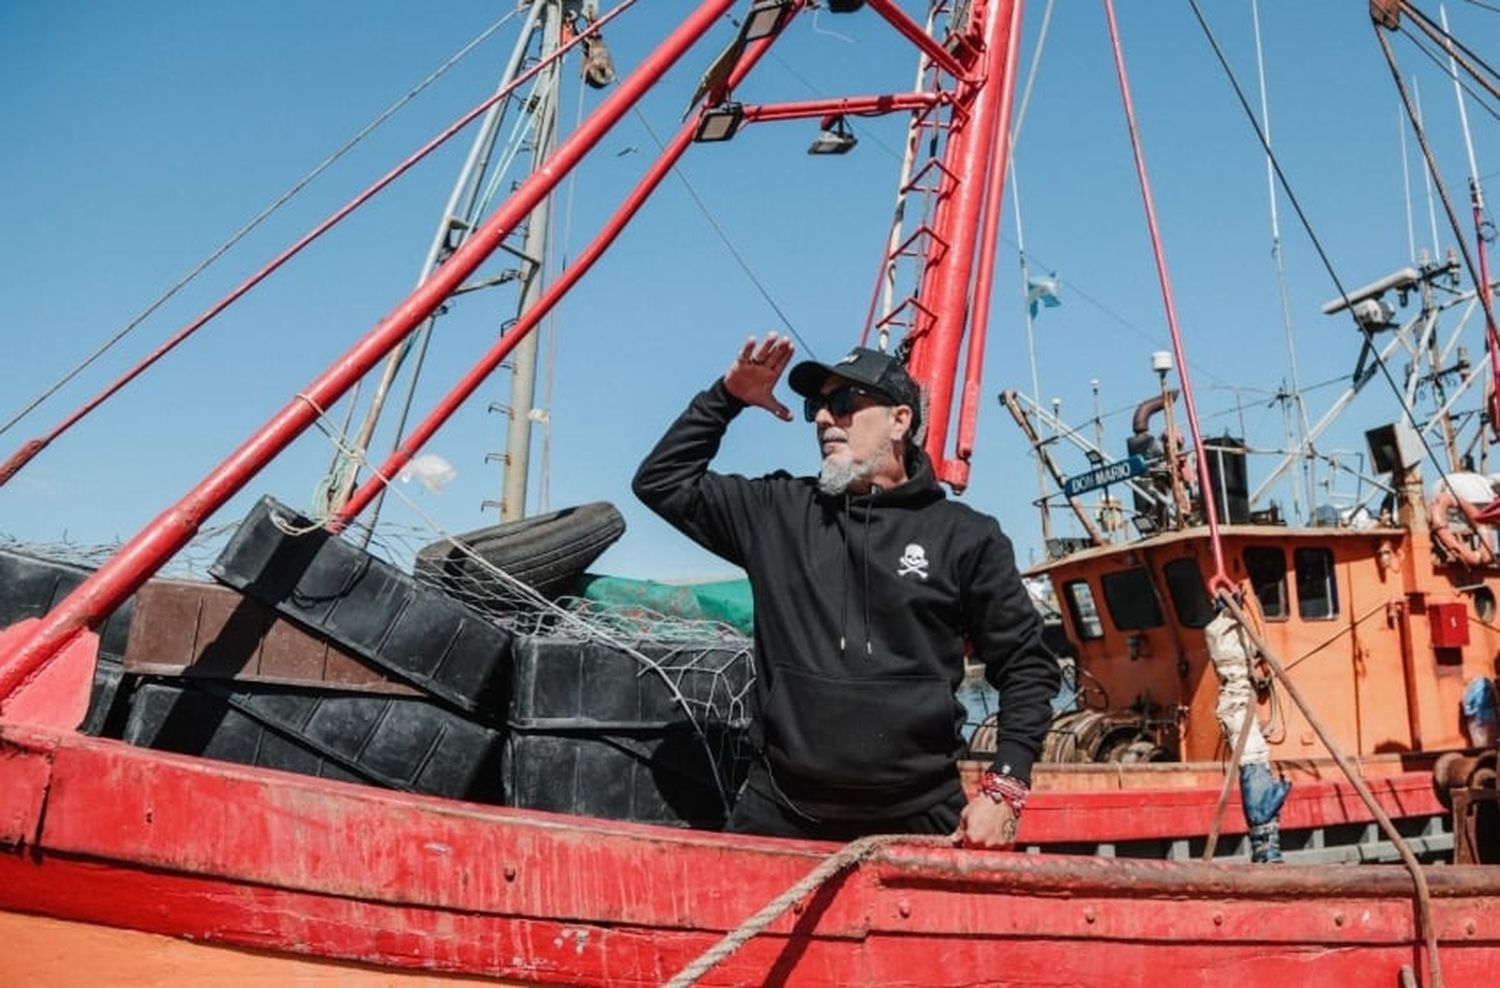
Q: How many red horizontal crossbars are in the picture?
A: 1